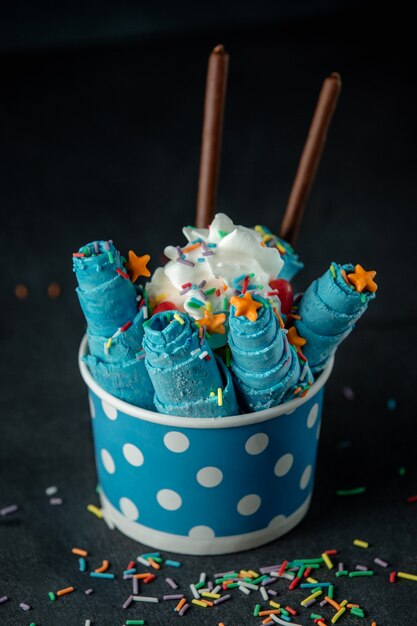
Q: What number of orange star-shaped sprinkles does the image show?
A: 5